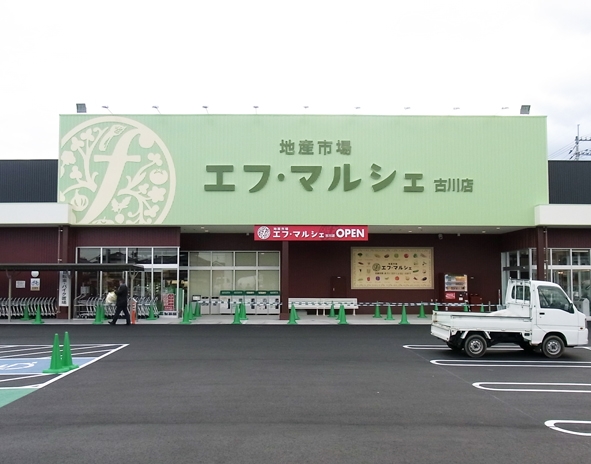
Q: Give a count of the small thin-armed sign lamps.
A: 9